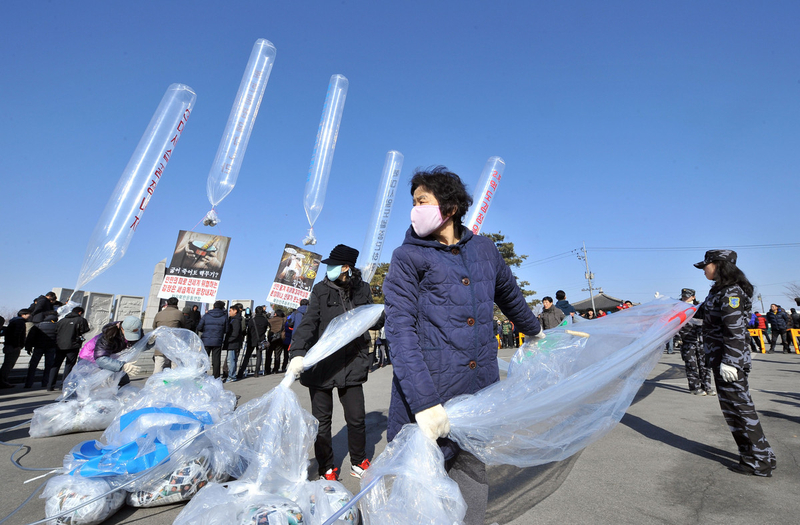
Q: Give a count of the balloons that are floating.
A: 5